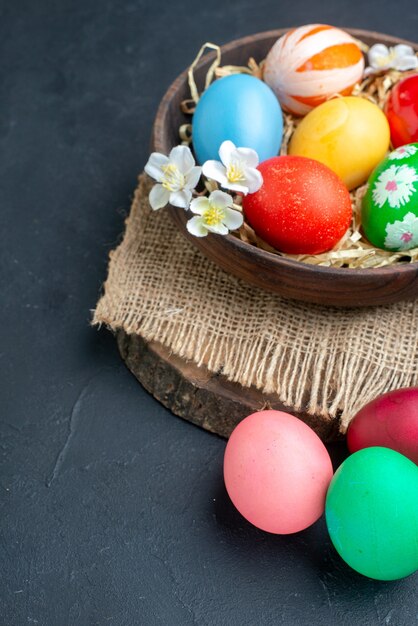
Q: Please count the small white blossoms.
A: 4